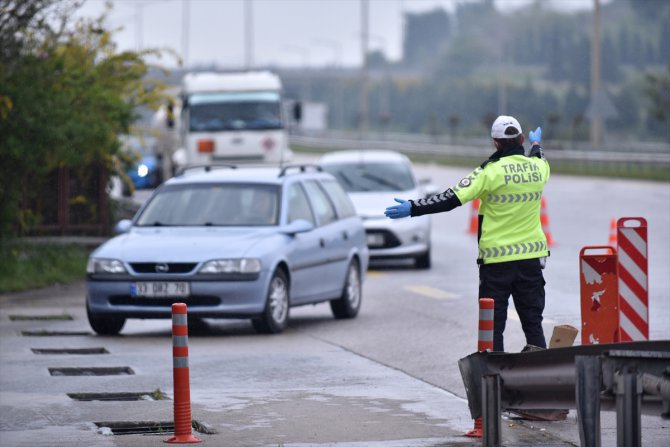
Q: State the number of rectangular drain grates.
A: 6